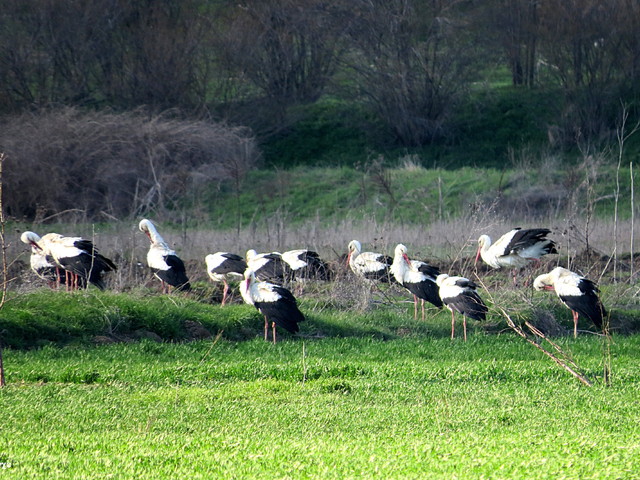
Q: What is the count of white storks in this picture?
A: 12